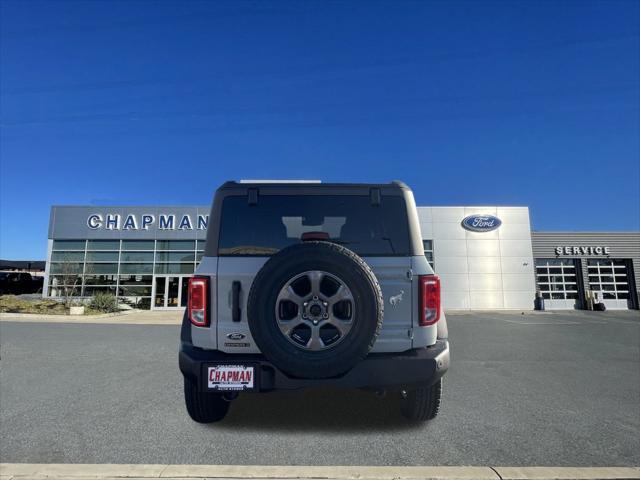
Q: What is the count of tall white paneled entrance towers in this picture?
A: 1